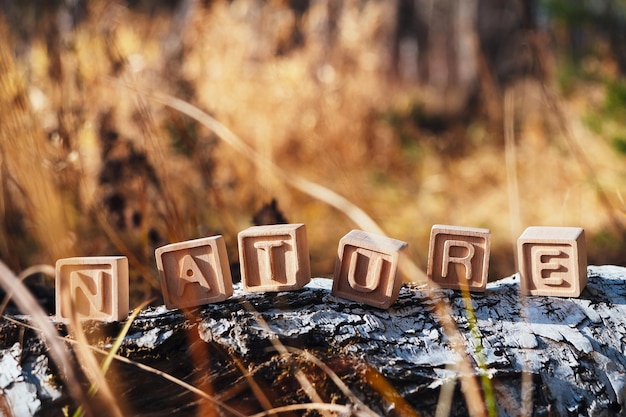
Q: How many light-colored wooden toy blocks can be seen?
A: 6